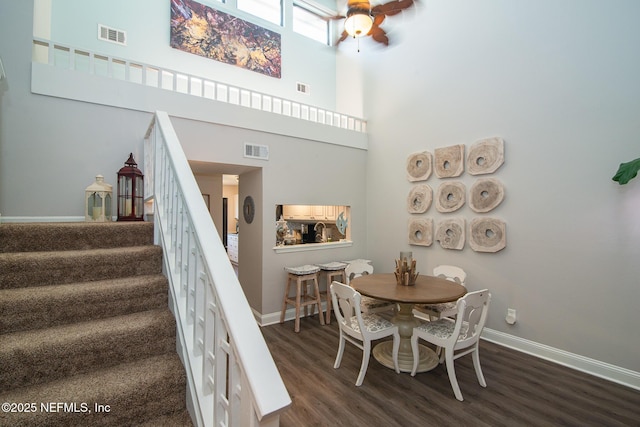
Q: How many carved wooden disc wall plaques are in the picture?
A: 9